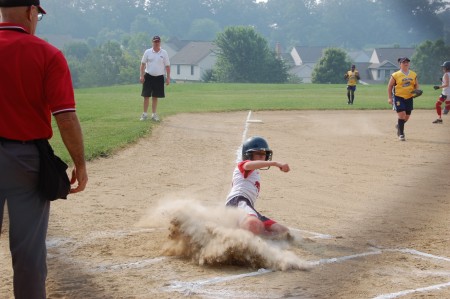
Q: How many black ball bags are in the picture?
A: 1